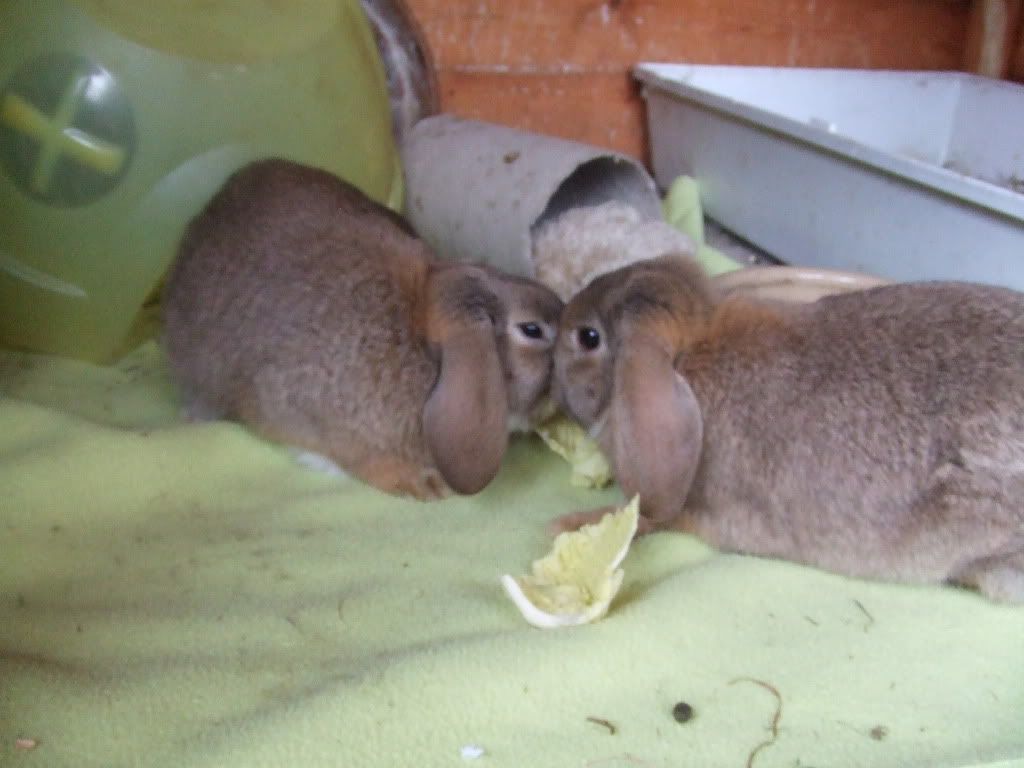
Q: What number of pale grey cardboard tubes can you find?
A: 1